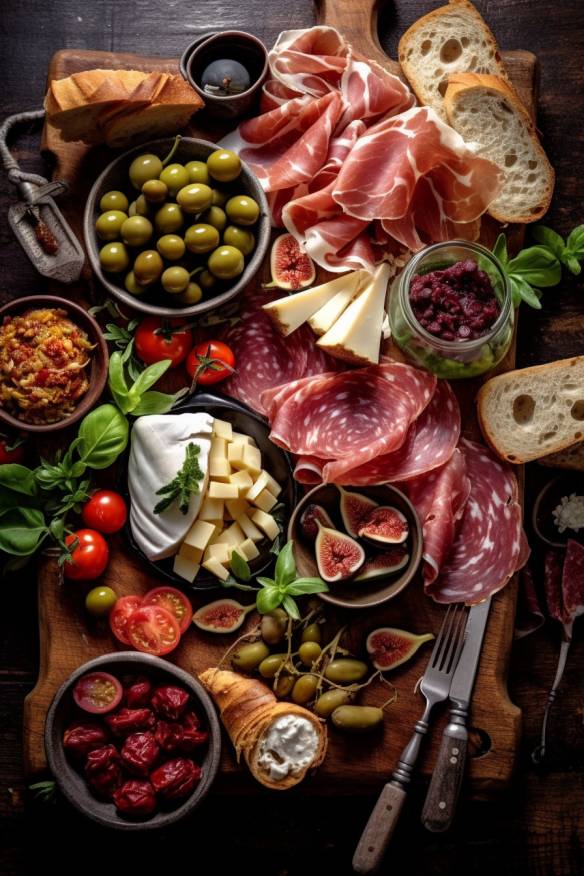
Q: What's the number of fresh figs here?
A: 8